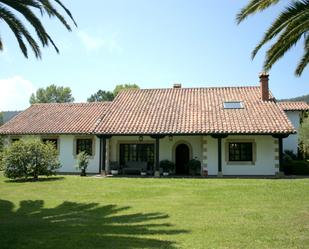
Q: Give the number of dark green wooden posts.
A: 4